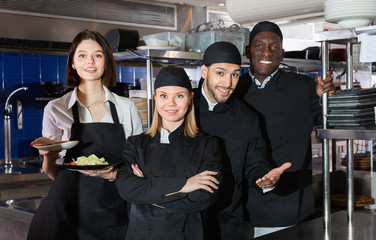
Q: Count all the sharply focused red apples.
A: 0